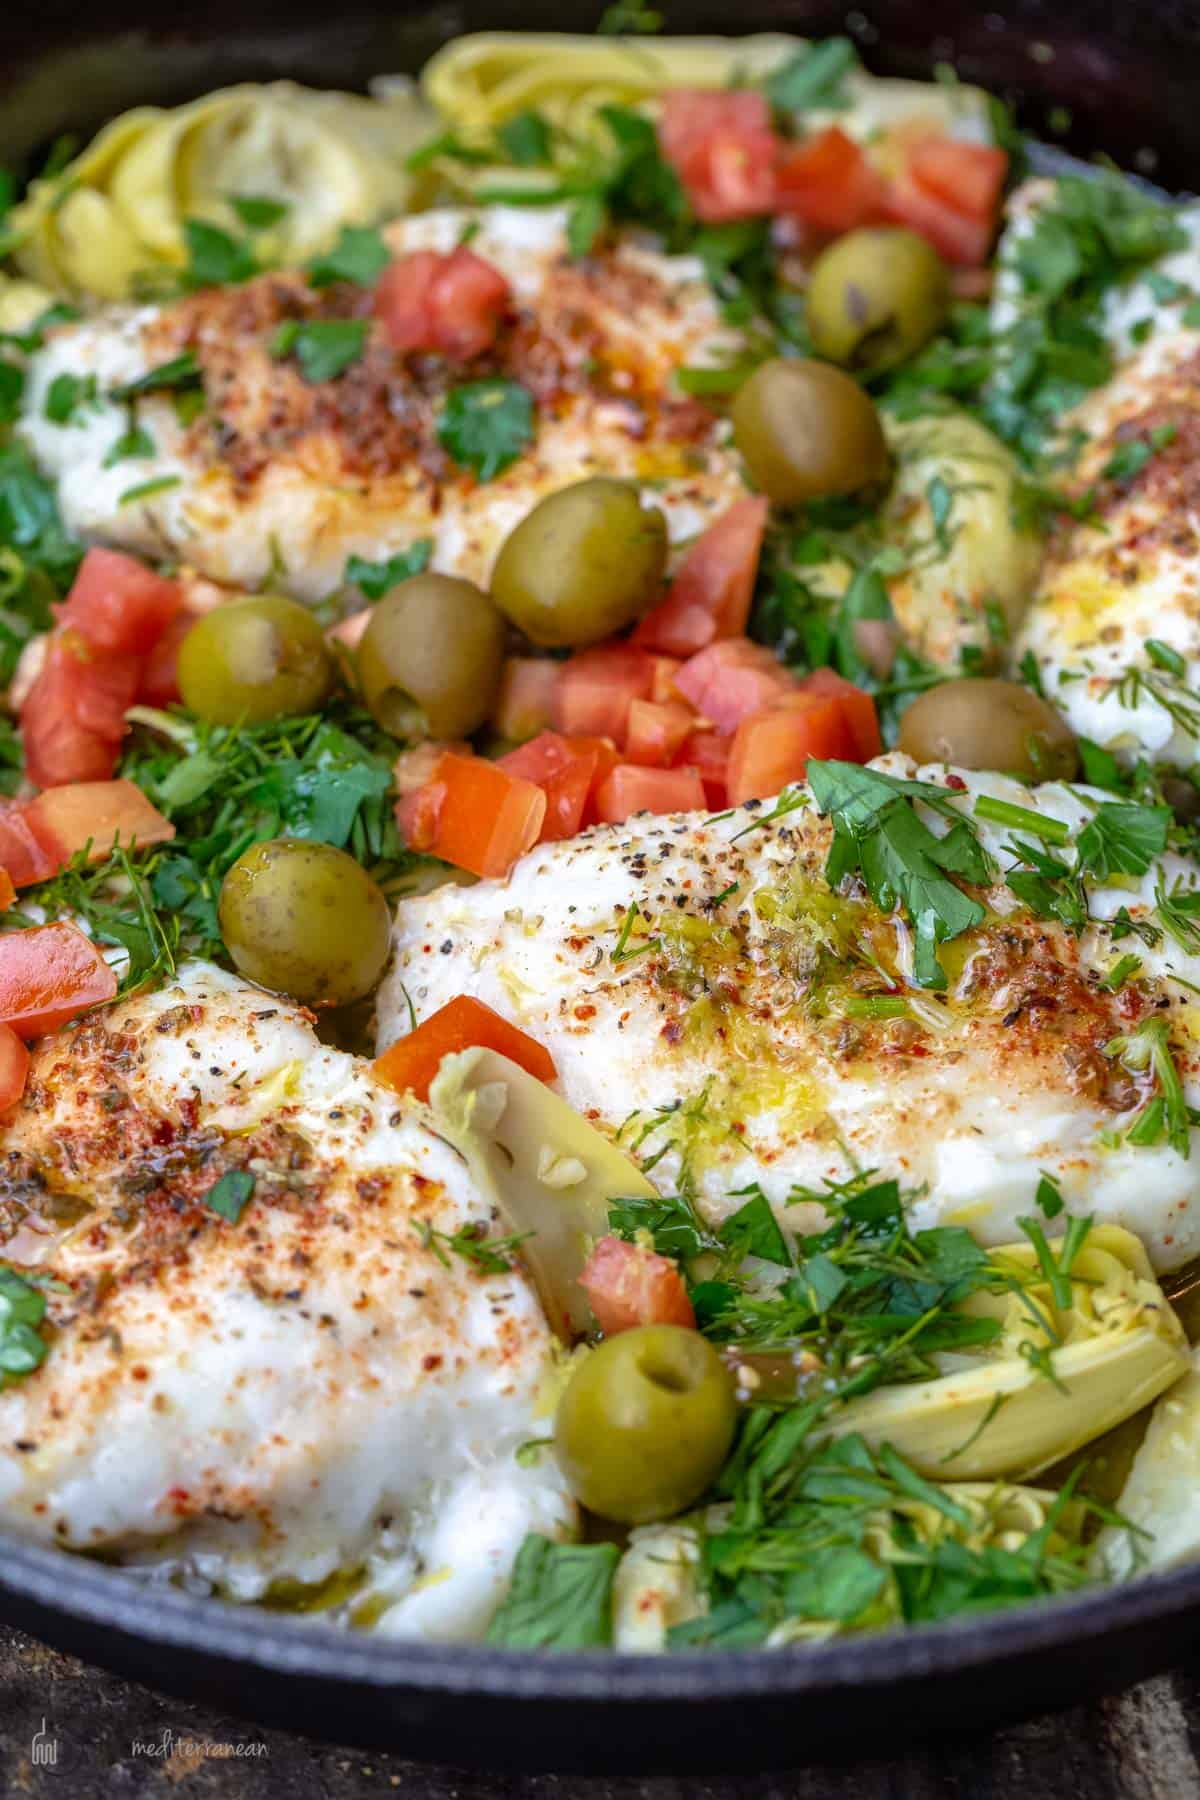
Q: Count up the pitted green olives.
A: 8